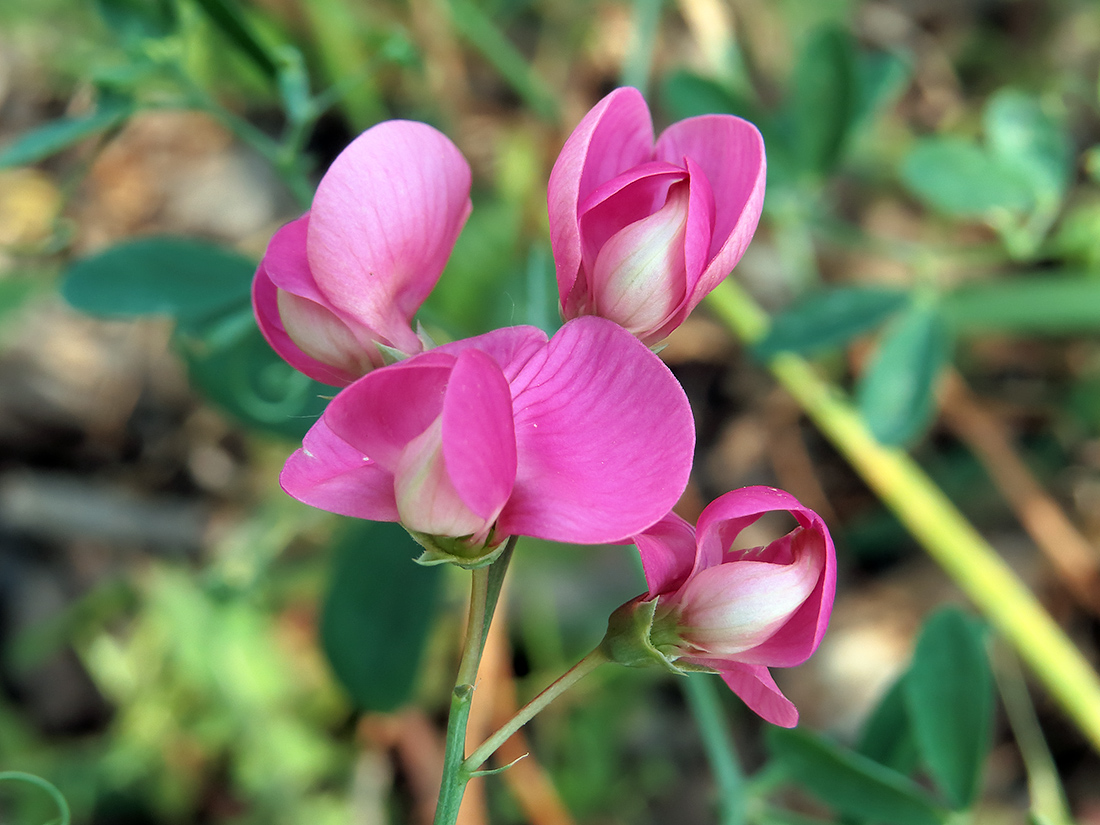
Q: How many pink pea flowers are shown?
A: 4